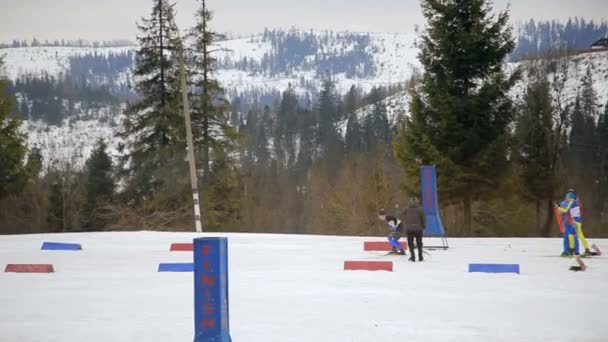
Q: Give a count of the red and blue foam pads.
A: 7